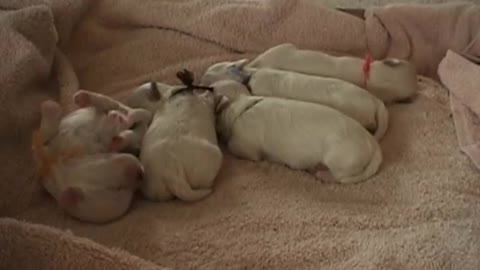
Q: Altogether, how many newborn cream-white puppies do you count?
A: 5